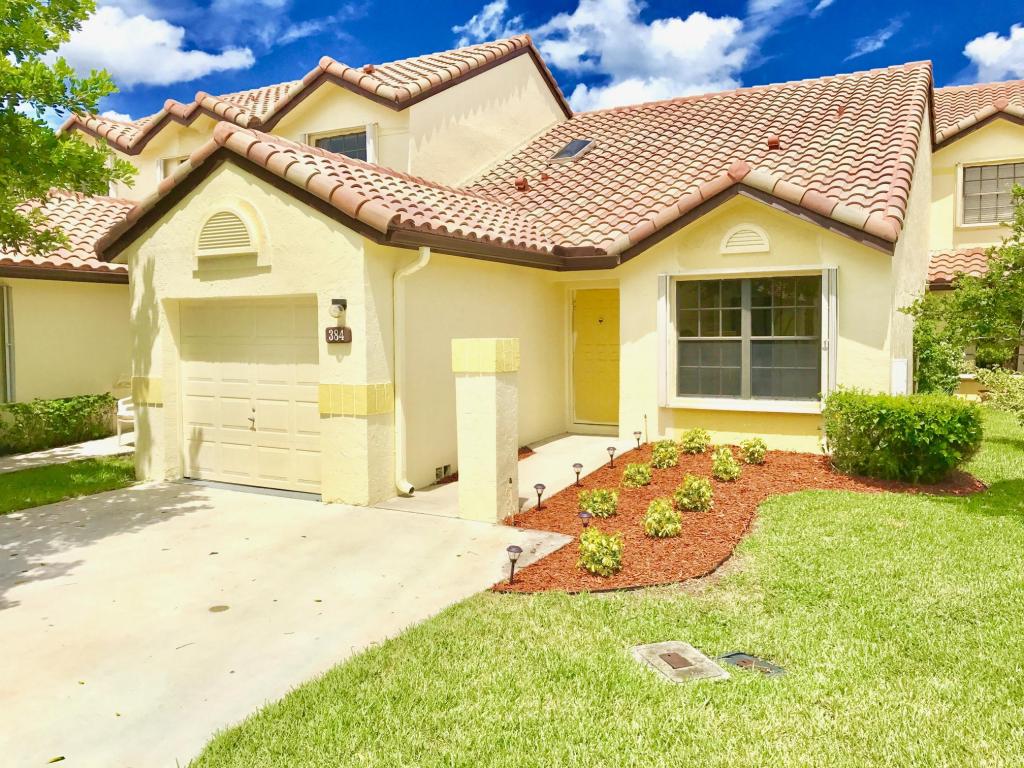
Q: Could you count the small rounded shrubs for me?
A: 9